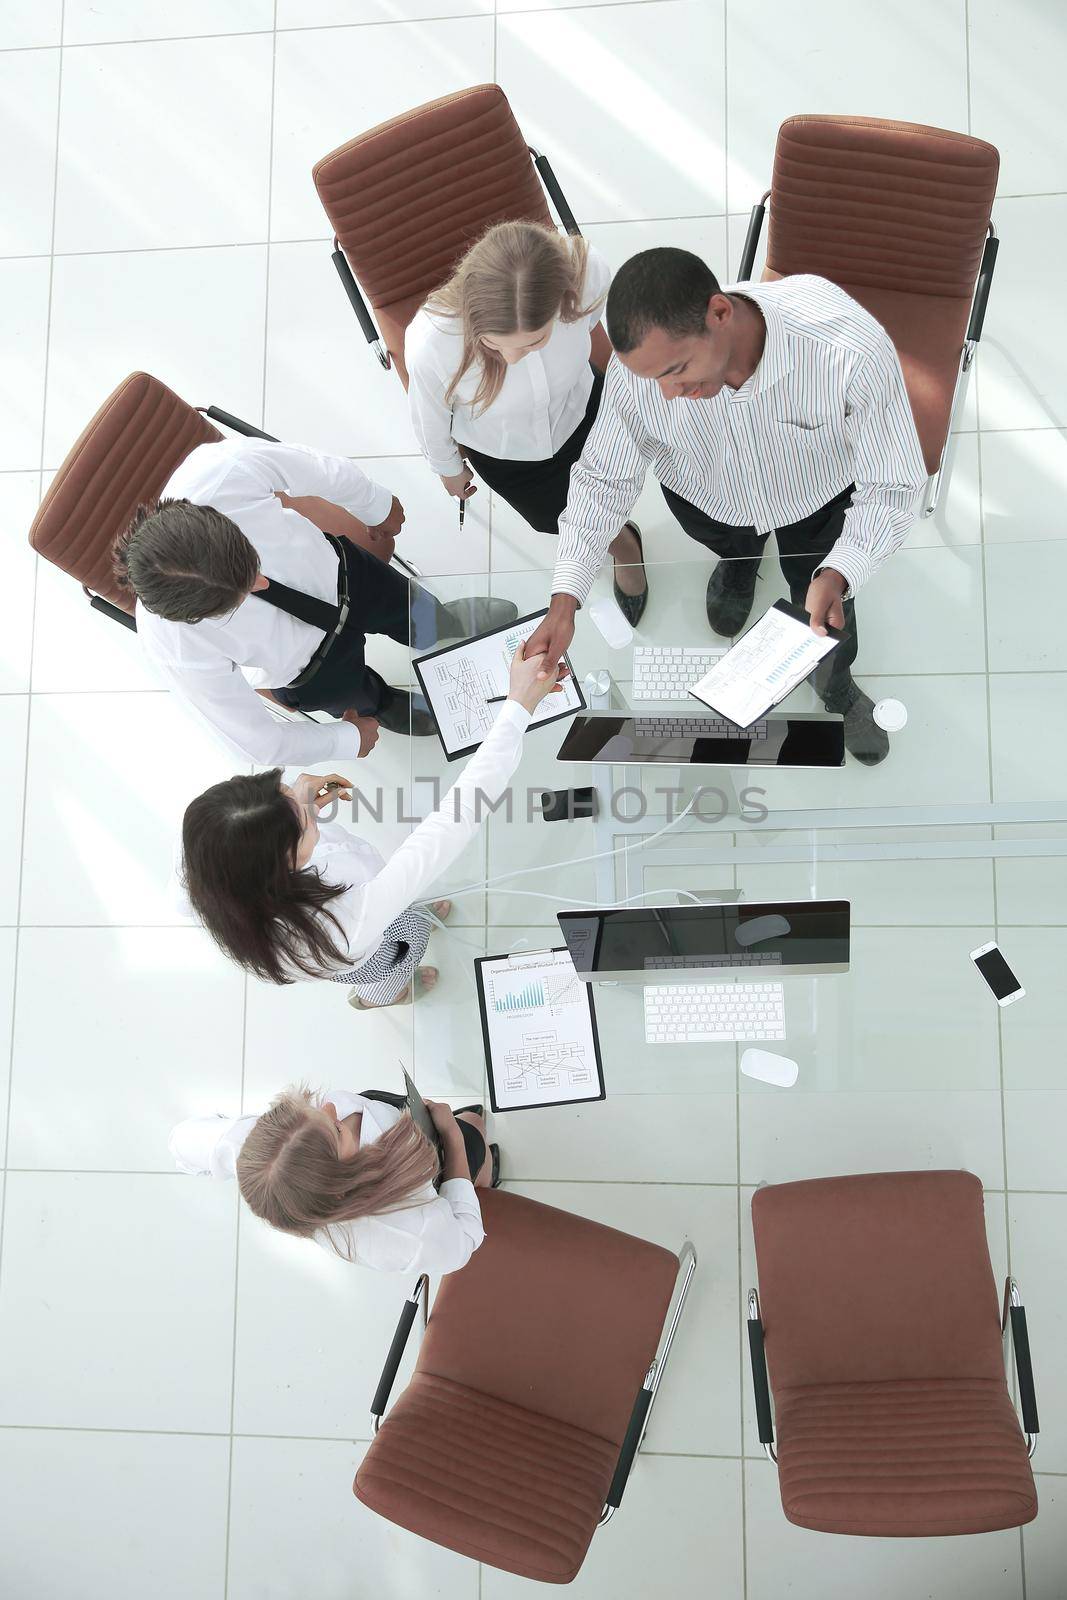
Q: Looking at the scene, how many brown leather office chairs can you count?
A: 5